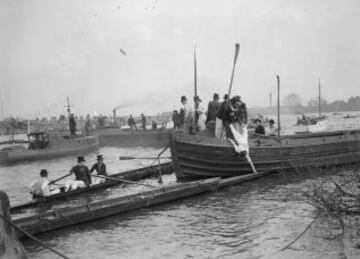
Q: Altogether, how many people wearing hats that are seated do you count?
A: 3